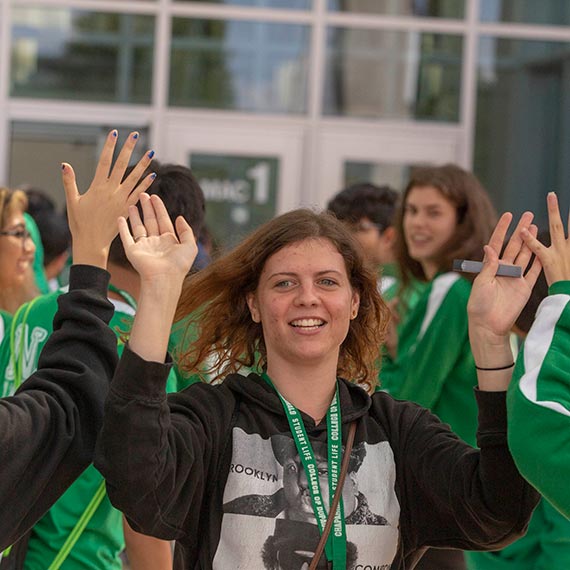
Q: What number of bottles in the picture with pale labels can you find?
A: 0